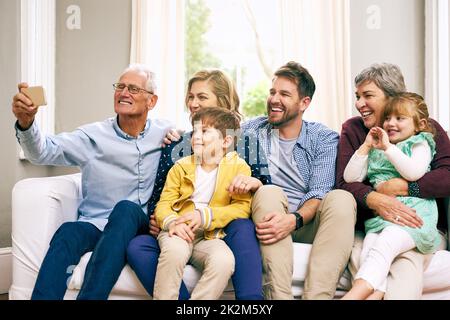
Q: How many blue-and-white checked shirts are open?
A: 1